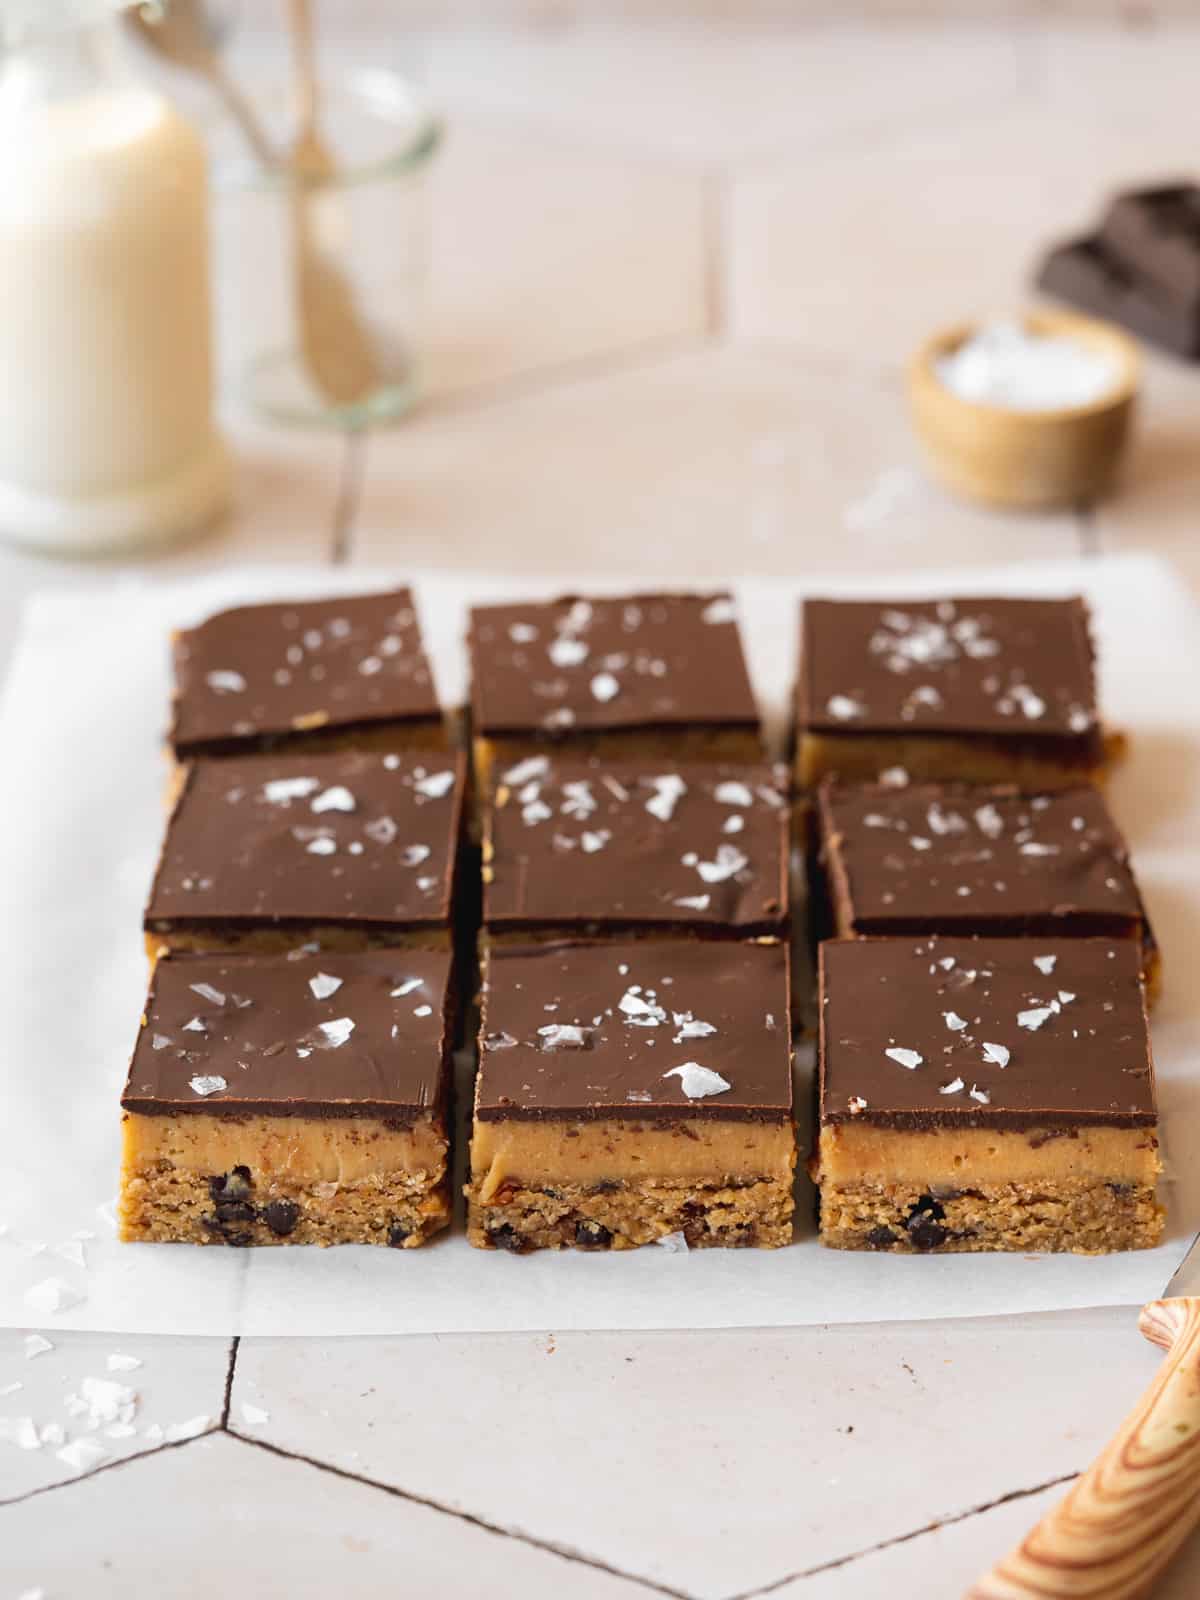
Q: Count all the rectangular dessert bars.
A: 9